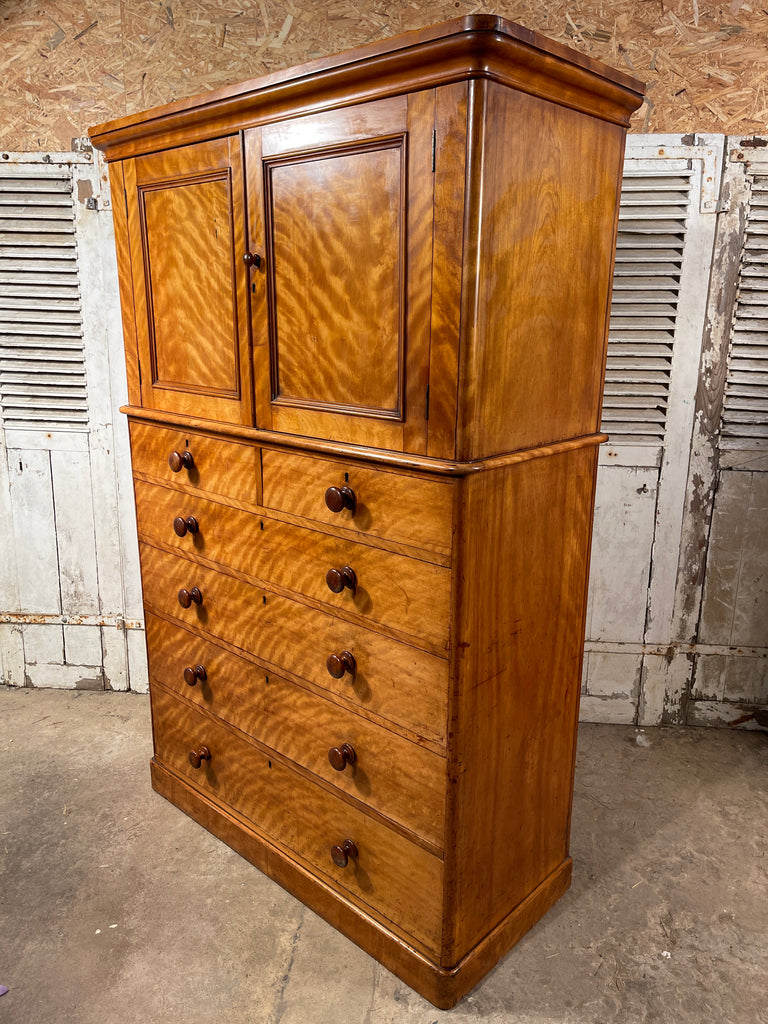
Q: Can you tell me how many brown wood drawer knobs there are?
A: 10